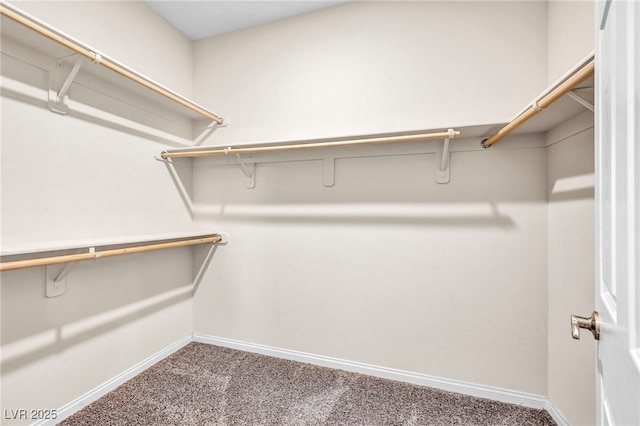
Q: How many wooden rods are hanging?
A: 4